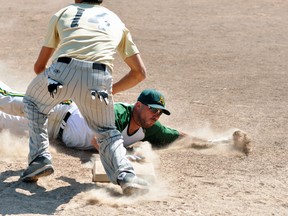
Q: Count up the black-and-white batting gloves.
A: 2